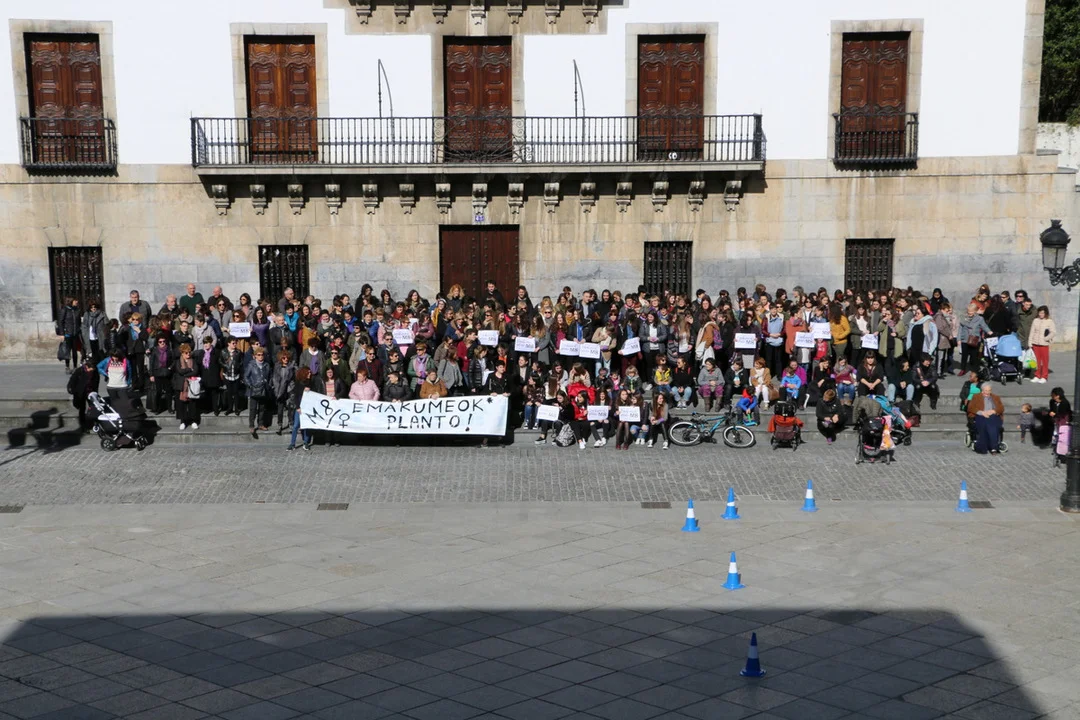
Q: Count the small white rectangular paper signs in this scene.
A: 14